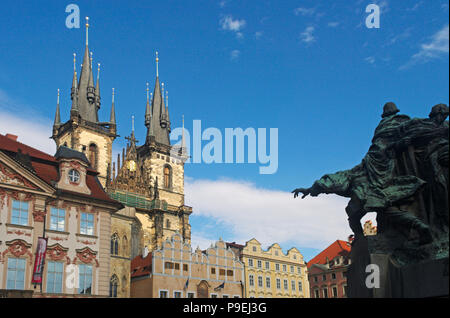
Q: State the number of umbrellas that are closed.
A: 0